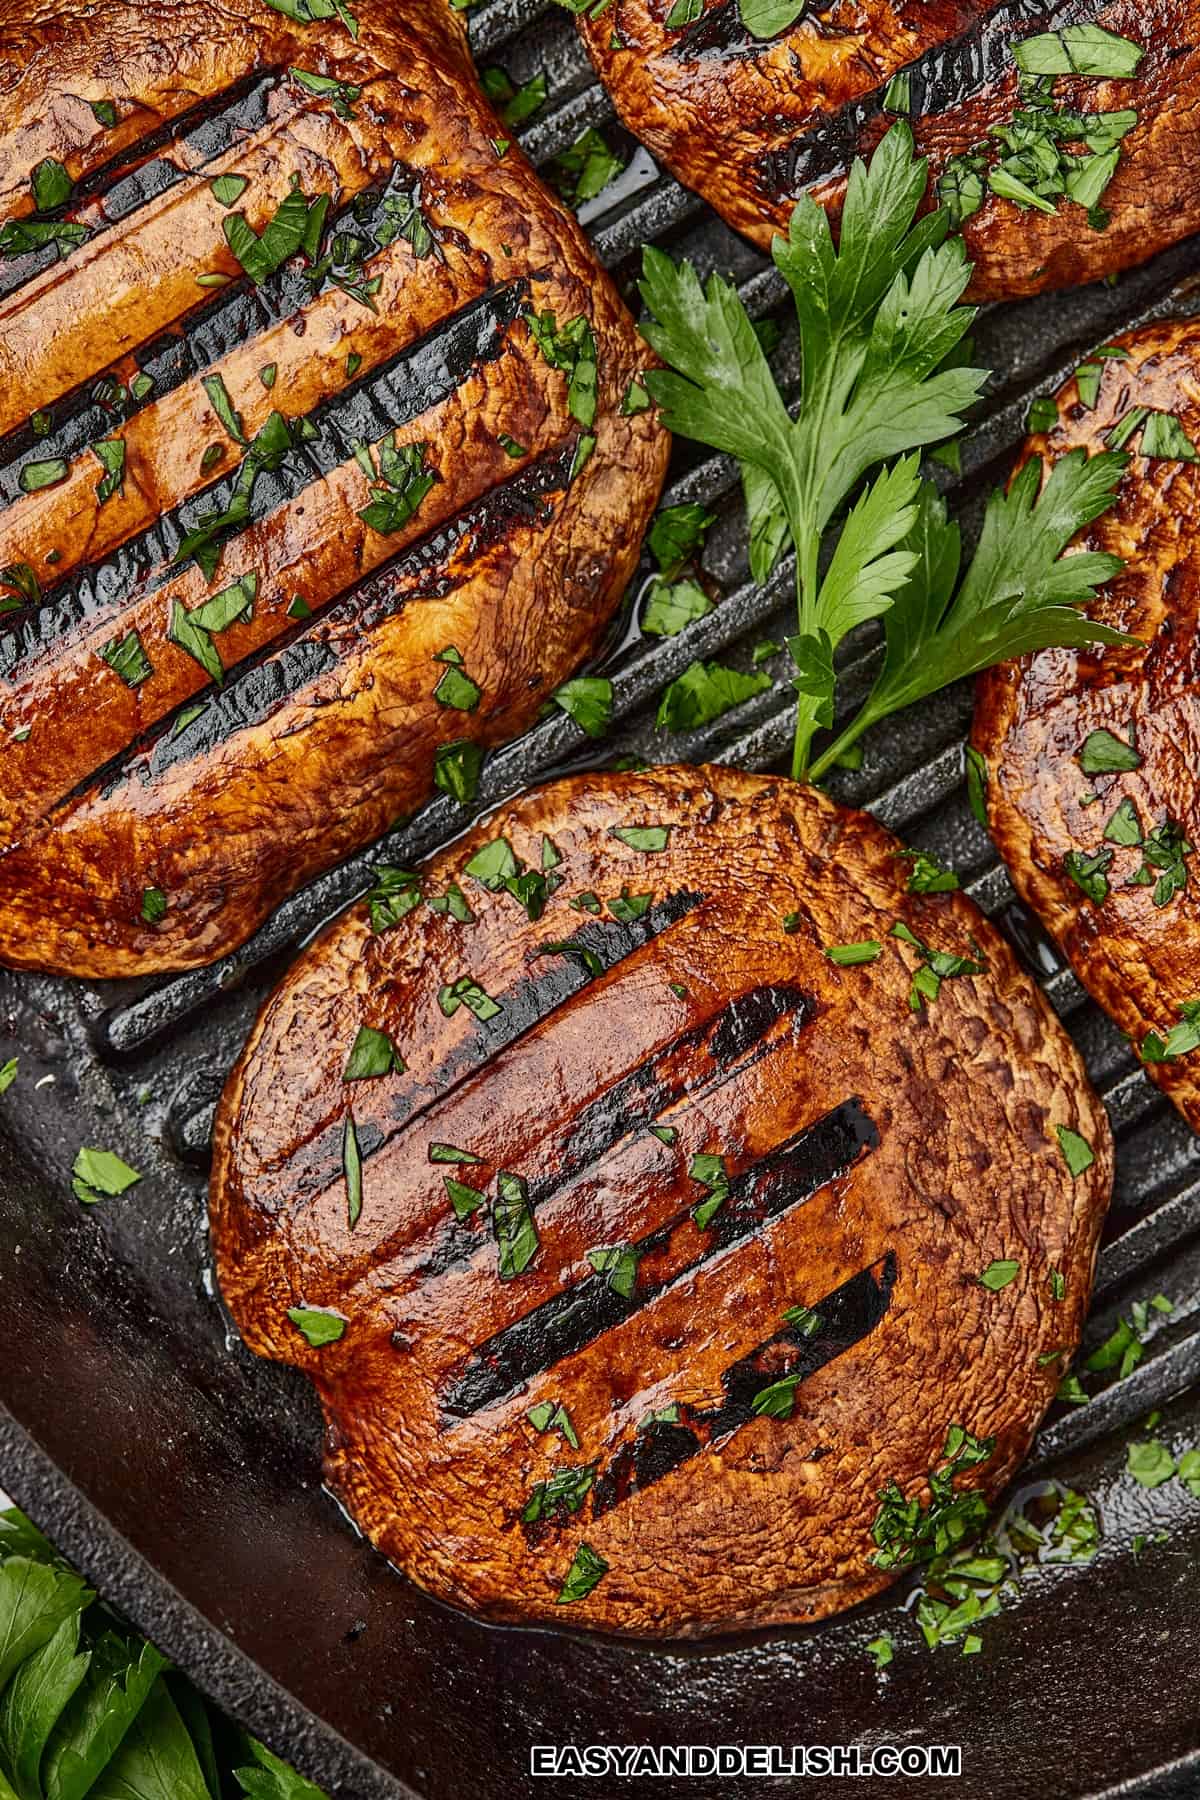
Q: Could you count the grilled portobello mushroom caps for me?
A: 4